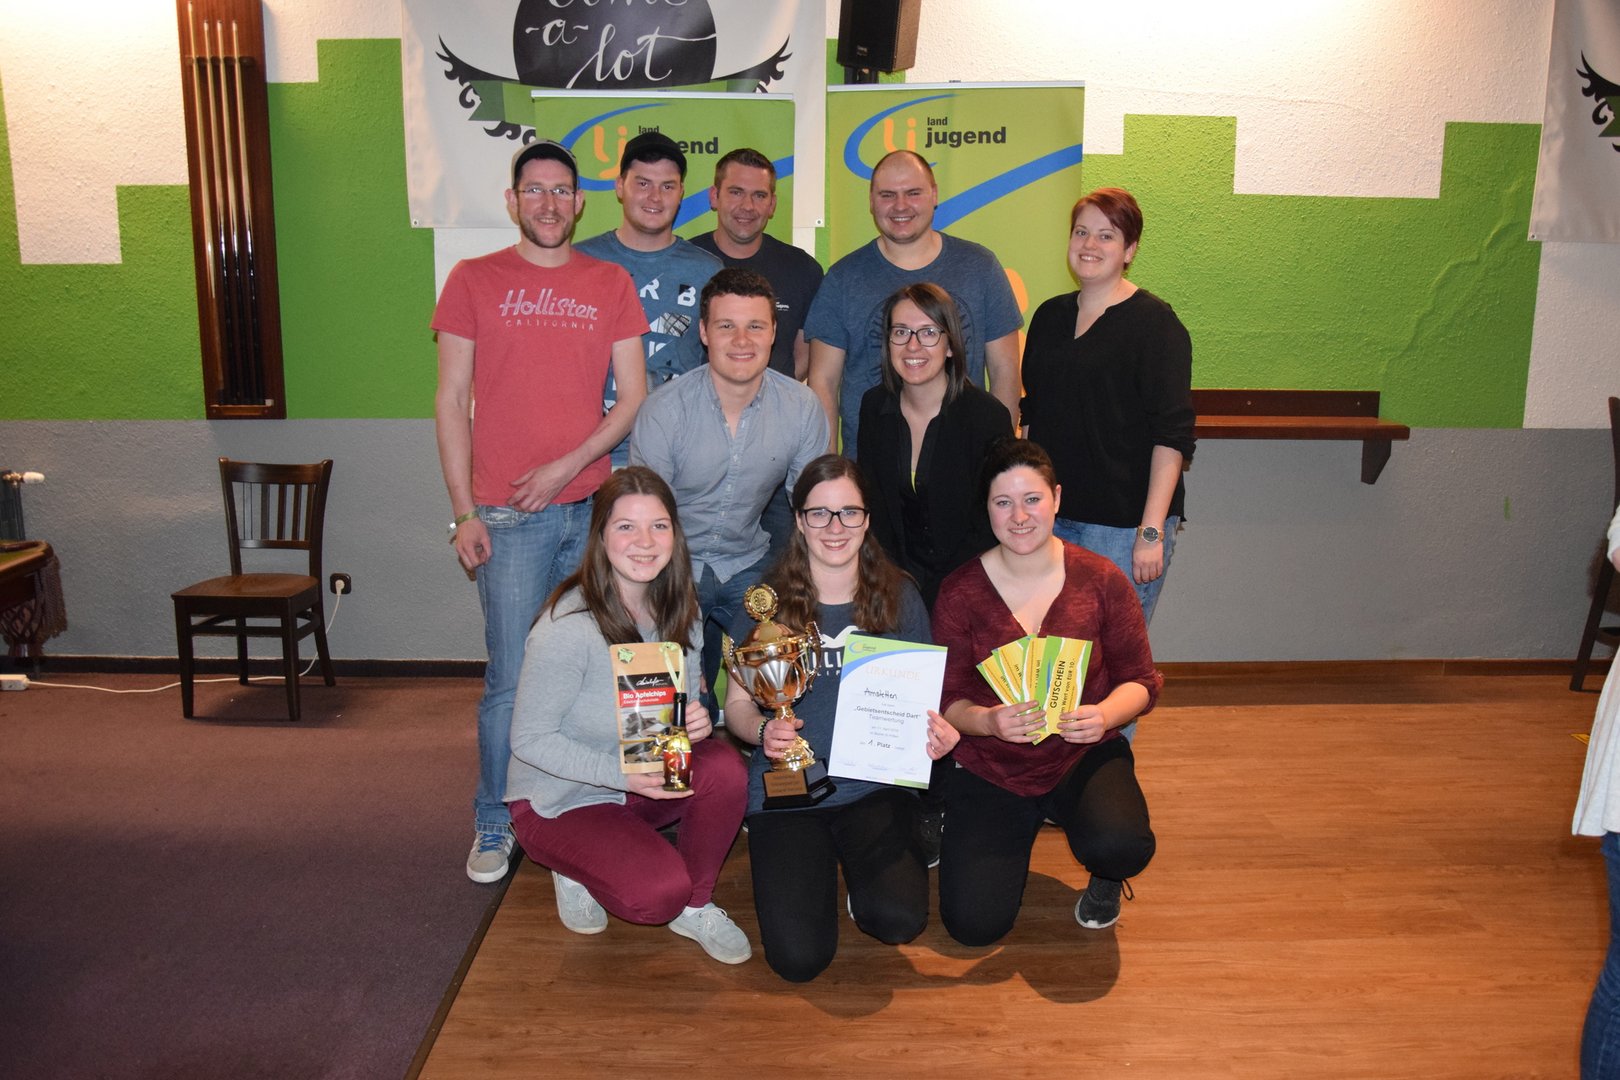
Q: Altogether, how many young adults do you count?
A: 10